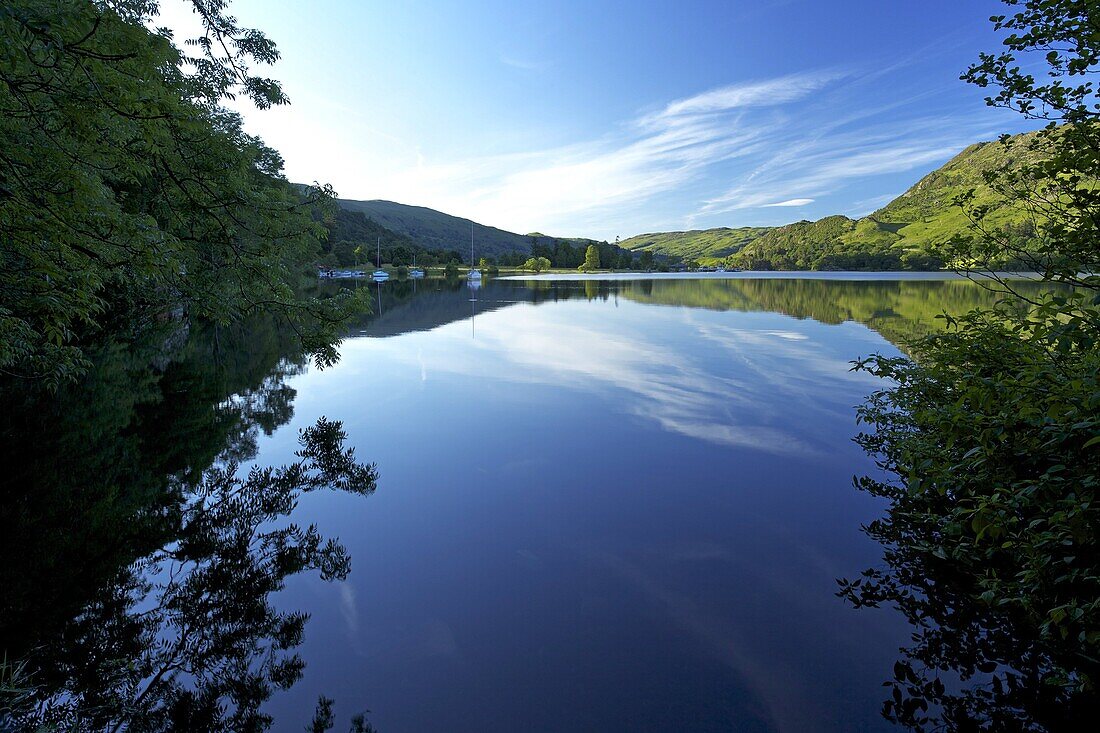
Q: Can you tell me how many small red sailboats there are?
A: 0